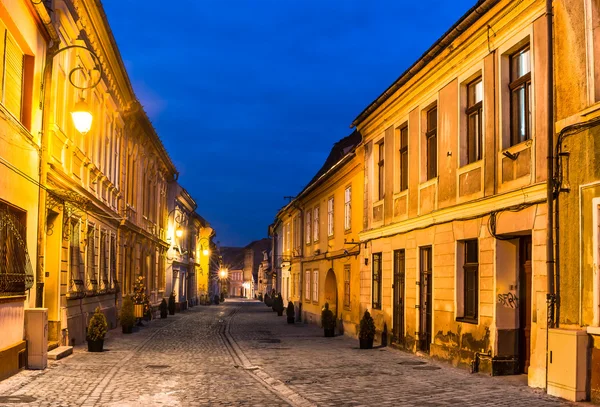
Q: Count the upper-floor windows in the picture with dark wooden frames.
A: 5